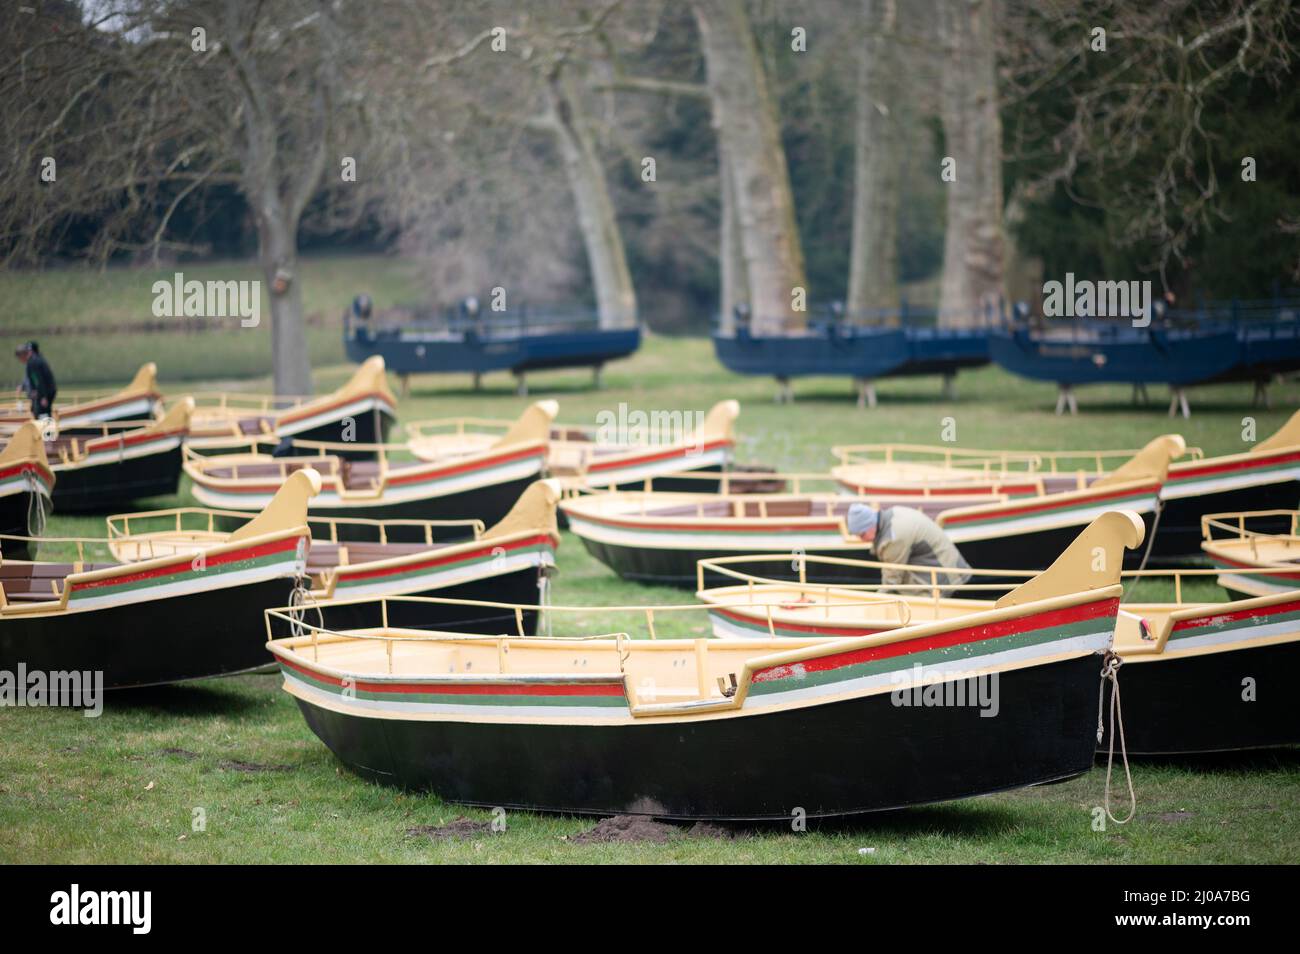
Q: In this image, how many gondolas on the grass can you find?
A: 13